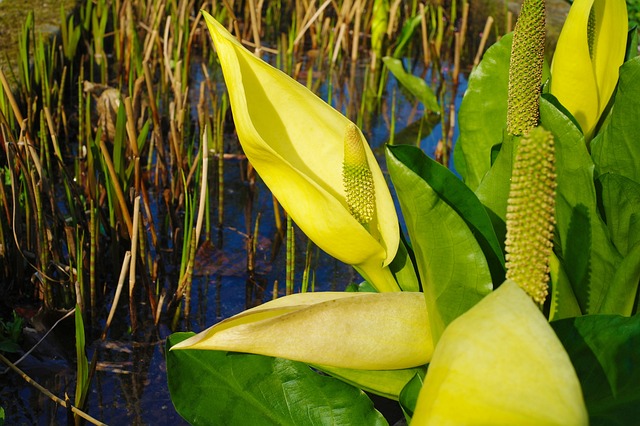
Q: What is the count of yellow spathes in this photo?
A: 4